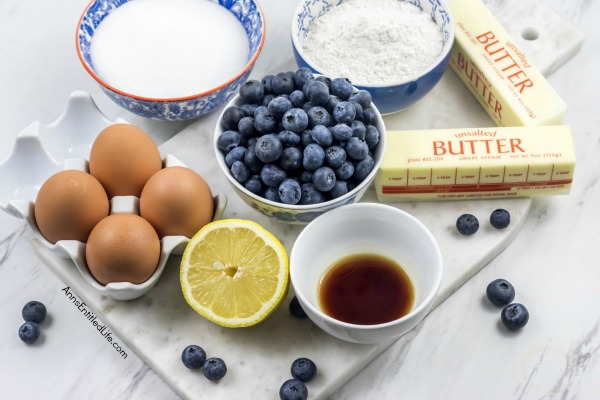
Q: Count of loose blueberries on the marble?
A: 11